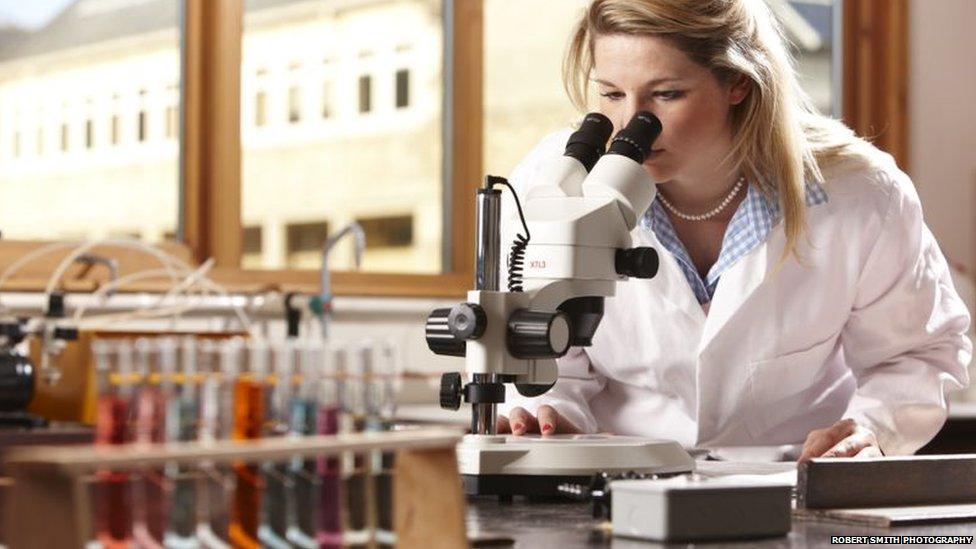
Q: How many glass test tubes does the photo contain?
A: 10